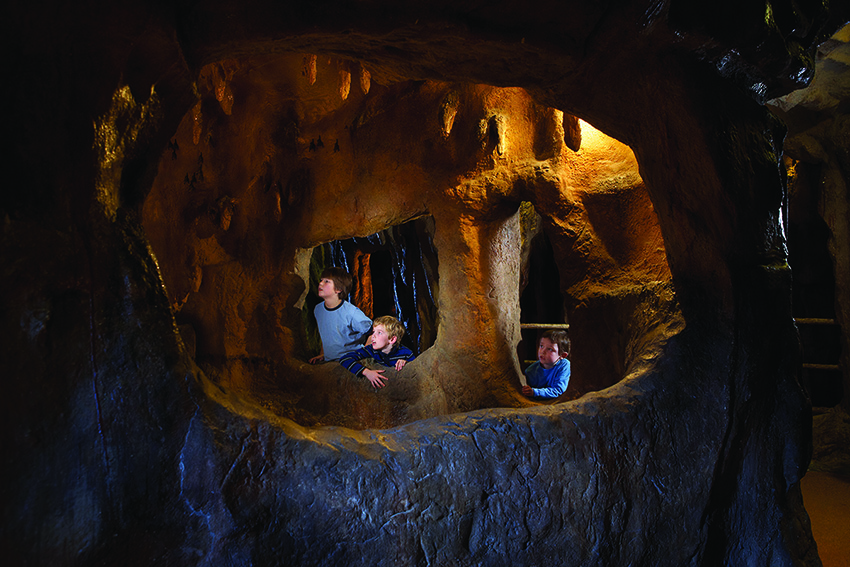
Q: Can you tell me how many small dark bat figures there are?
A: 11